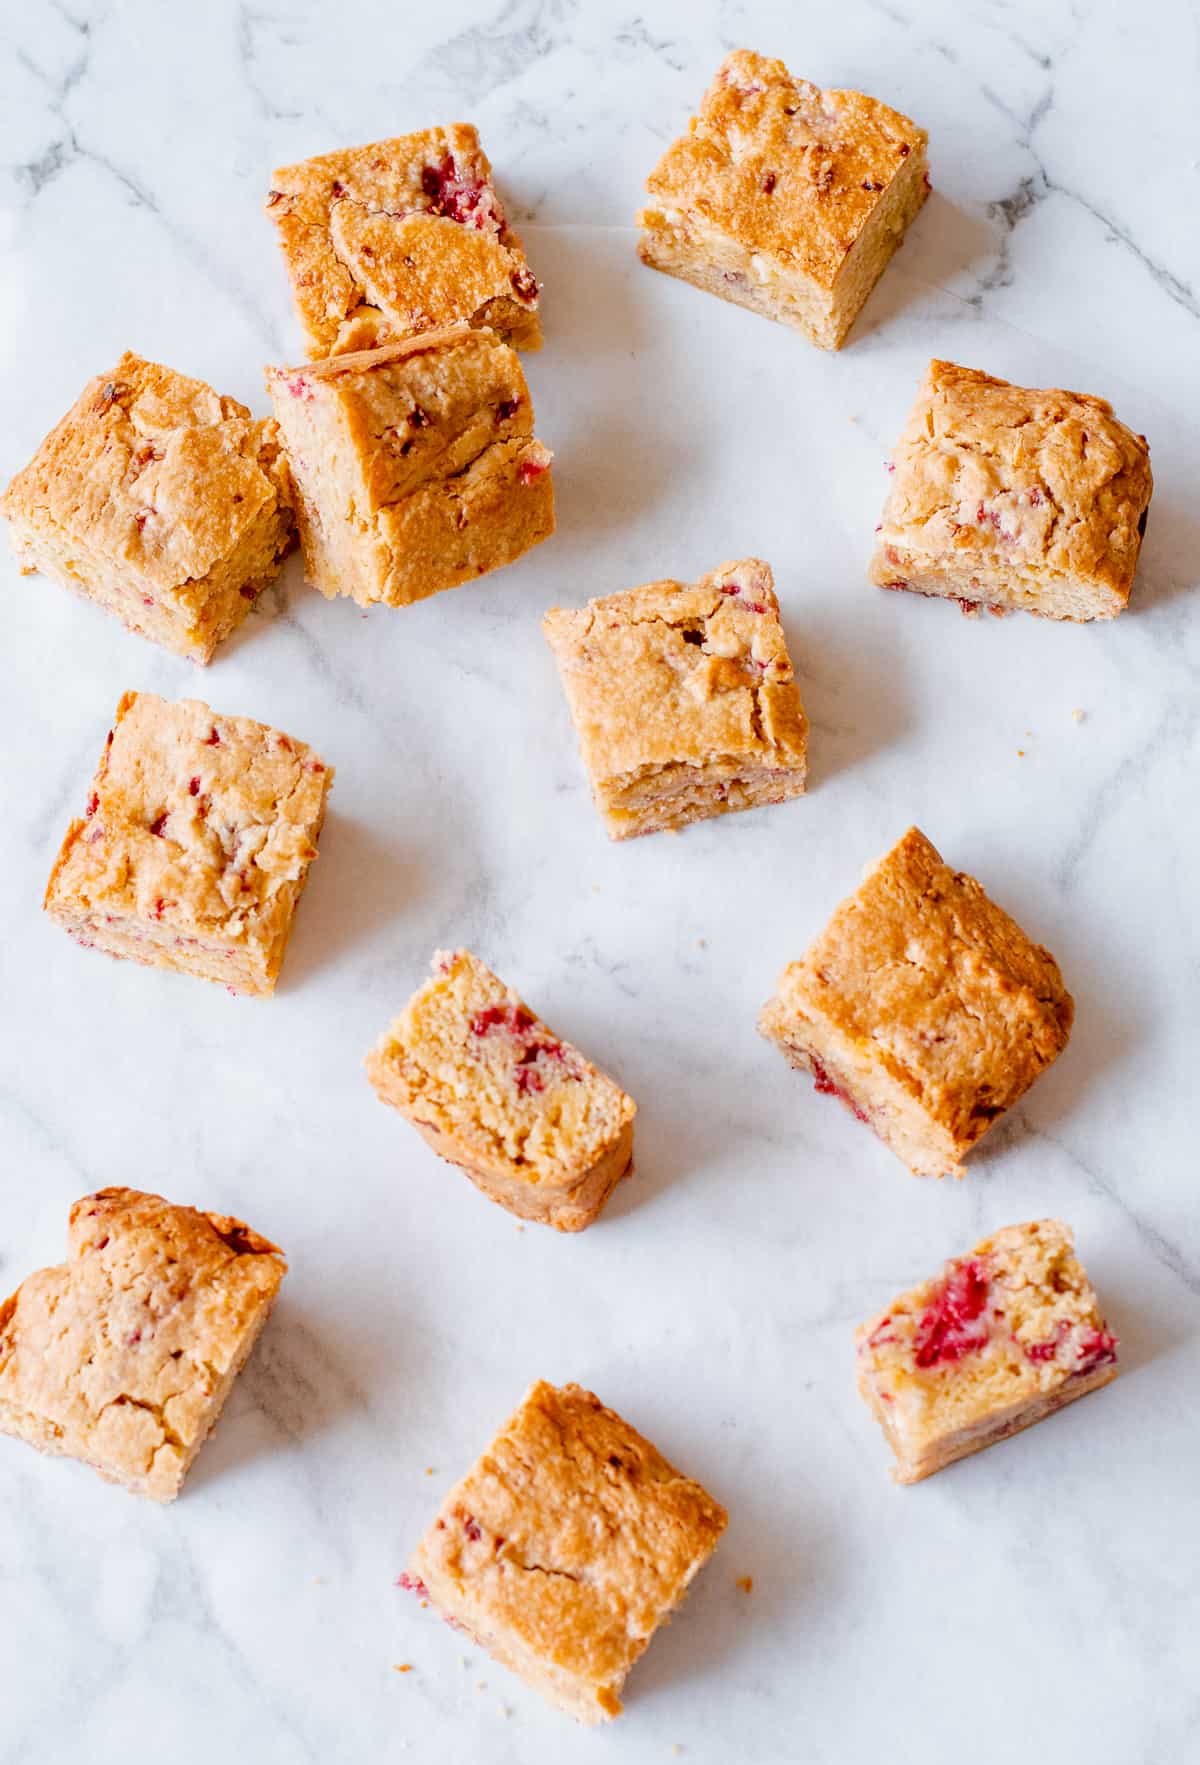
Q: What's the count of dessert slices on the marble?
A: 12